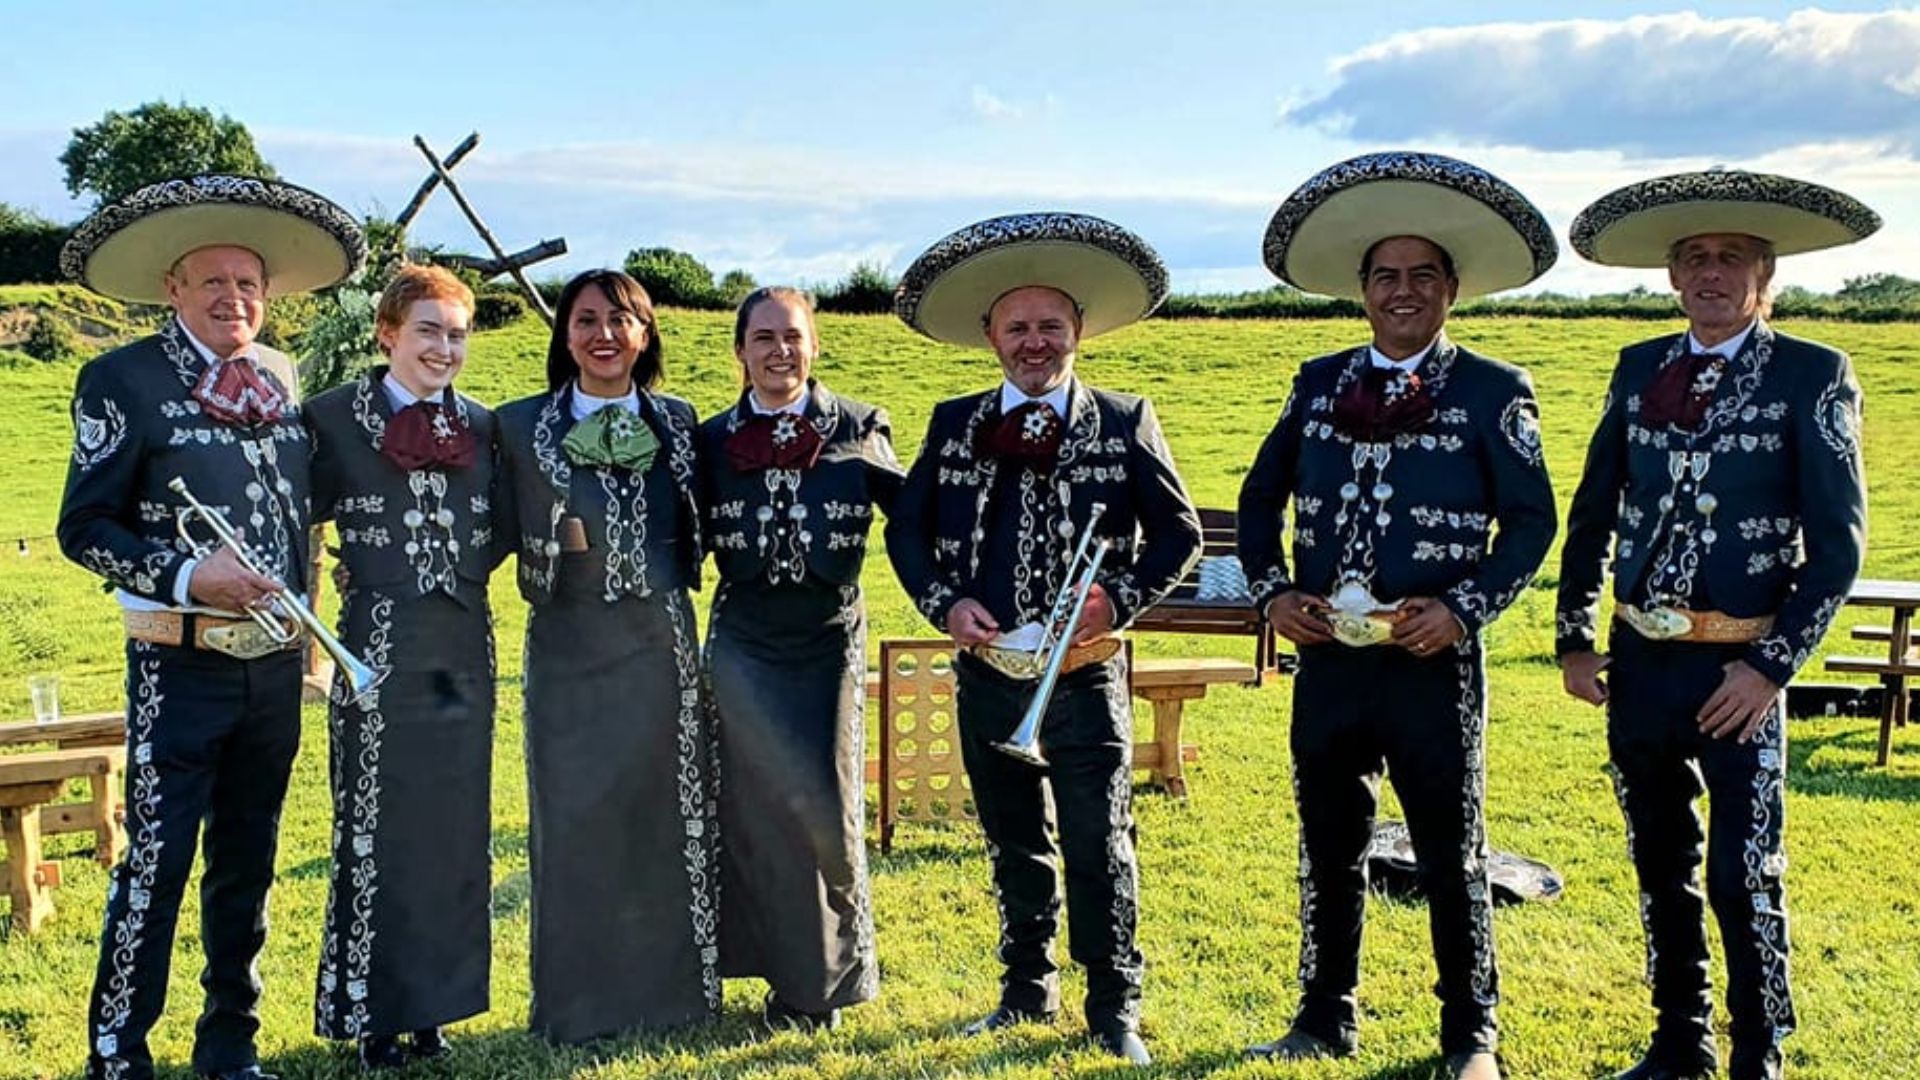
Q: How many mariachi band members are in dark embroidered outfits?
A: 7